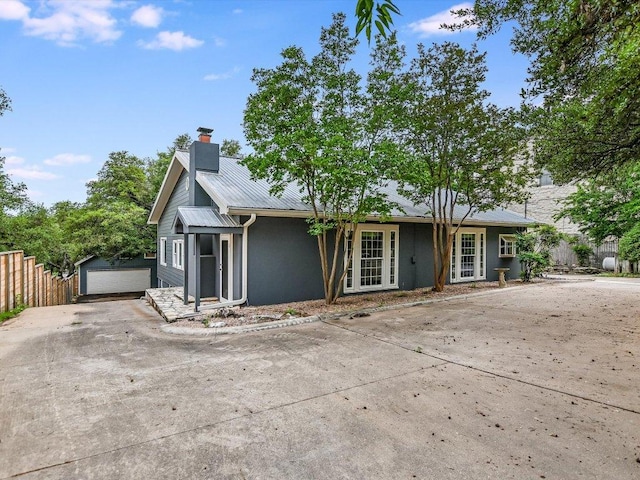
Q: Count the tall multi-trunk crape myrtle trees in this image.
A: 2